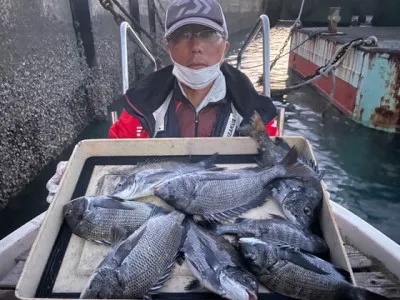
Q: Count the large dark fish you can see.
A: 8